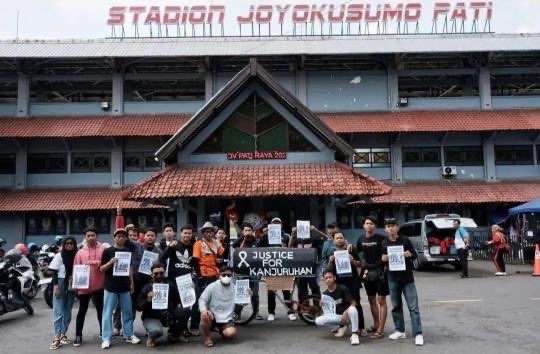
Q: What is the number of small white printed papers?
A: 11